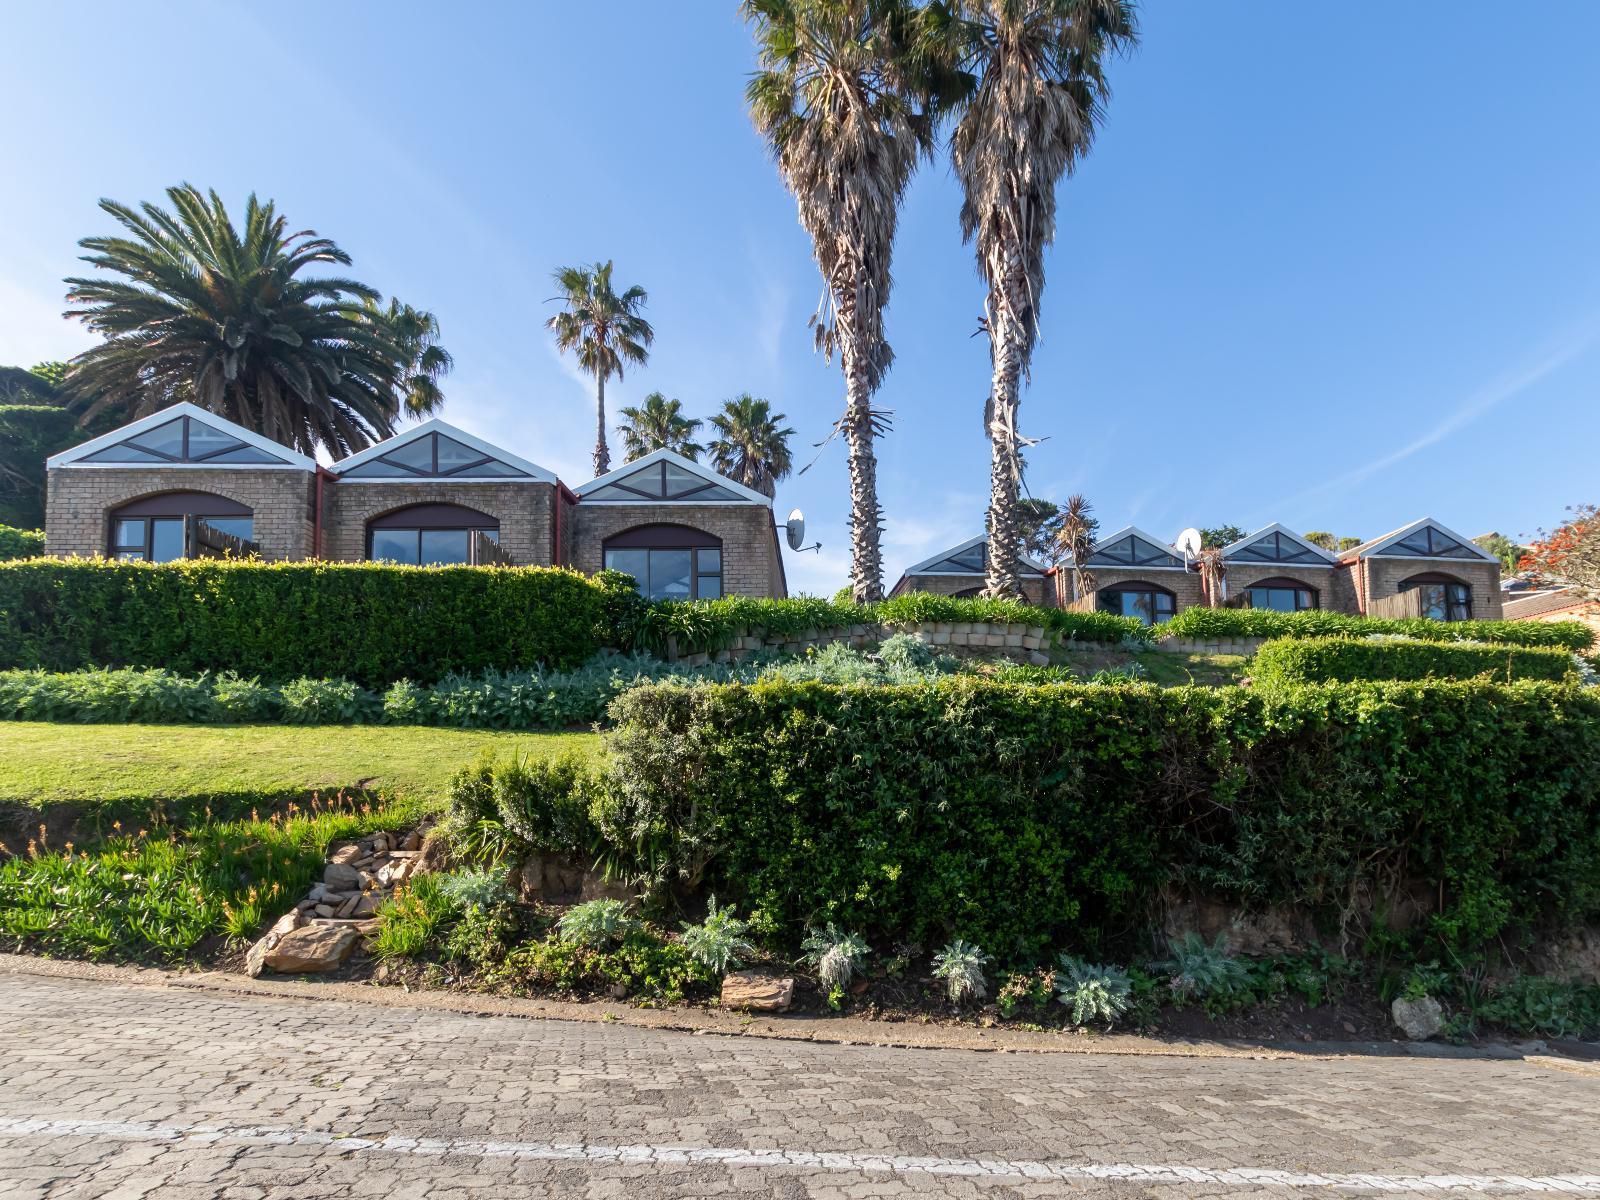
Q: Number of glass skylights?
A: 7